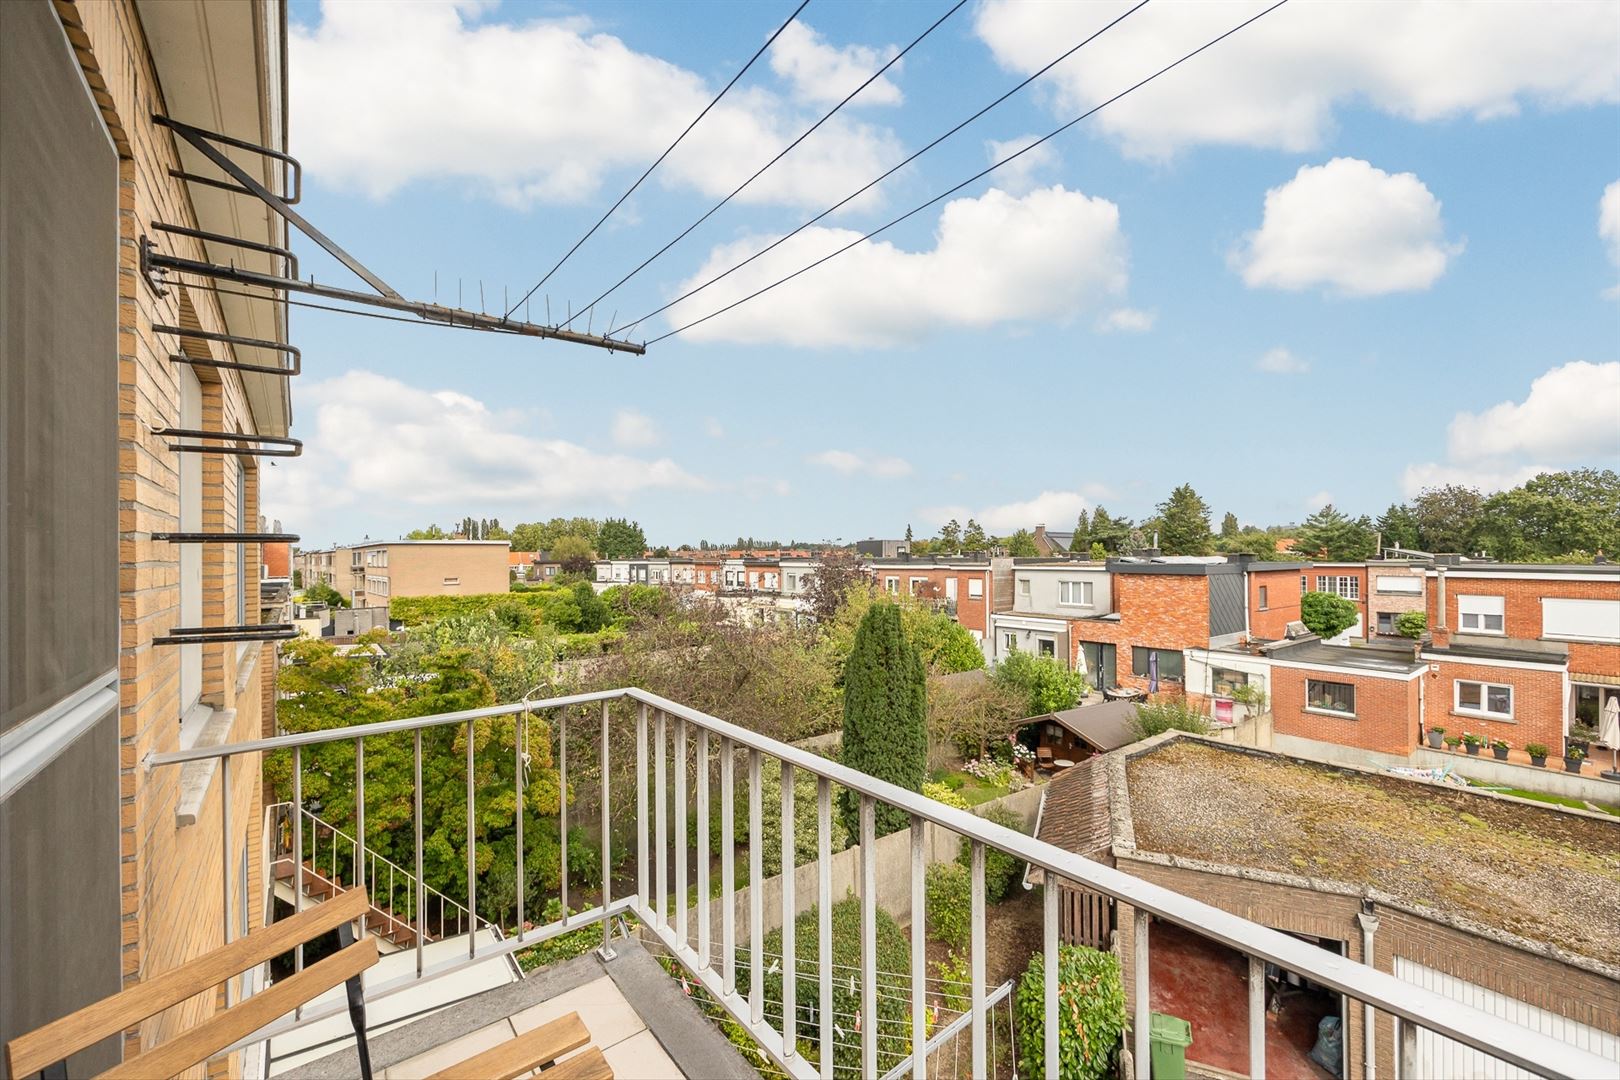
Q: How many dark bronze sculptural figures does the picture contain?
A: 0